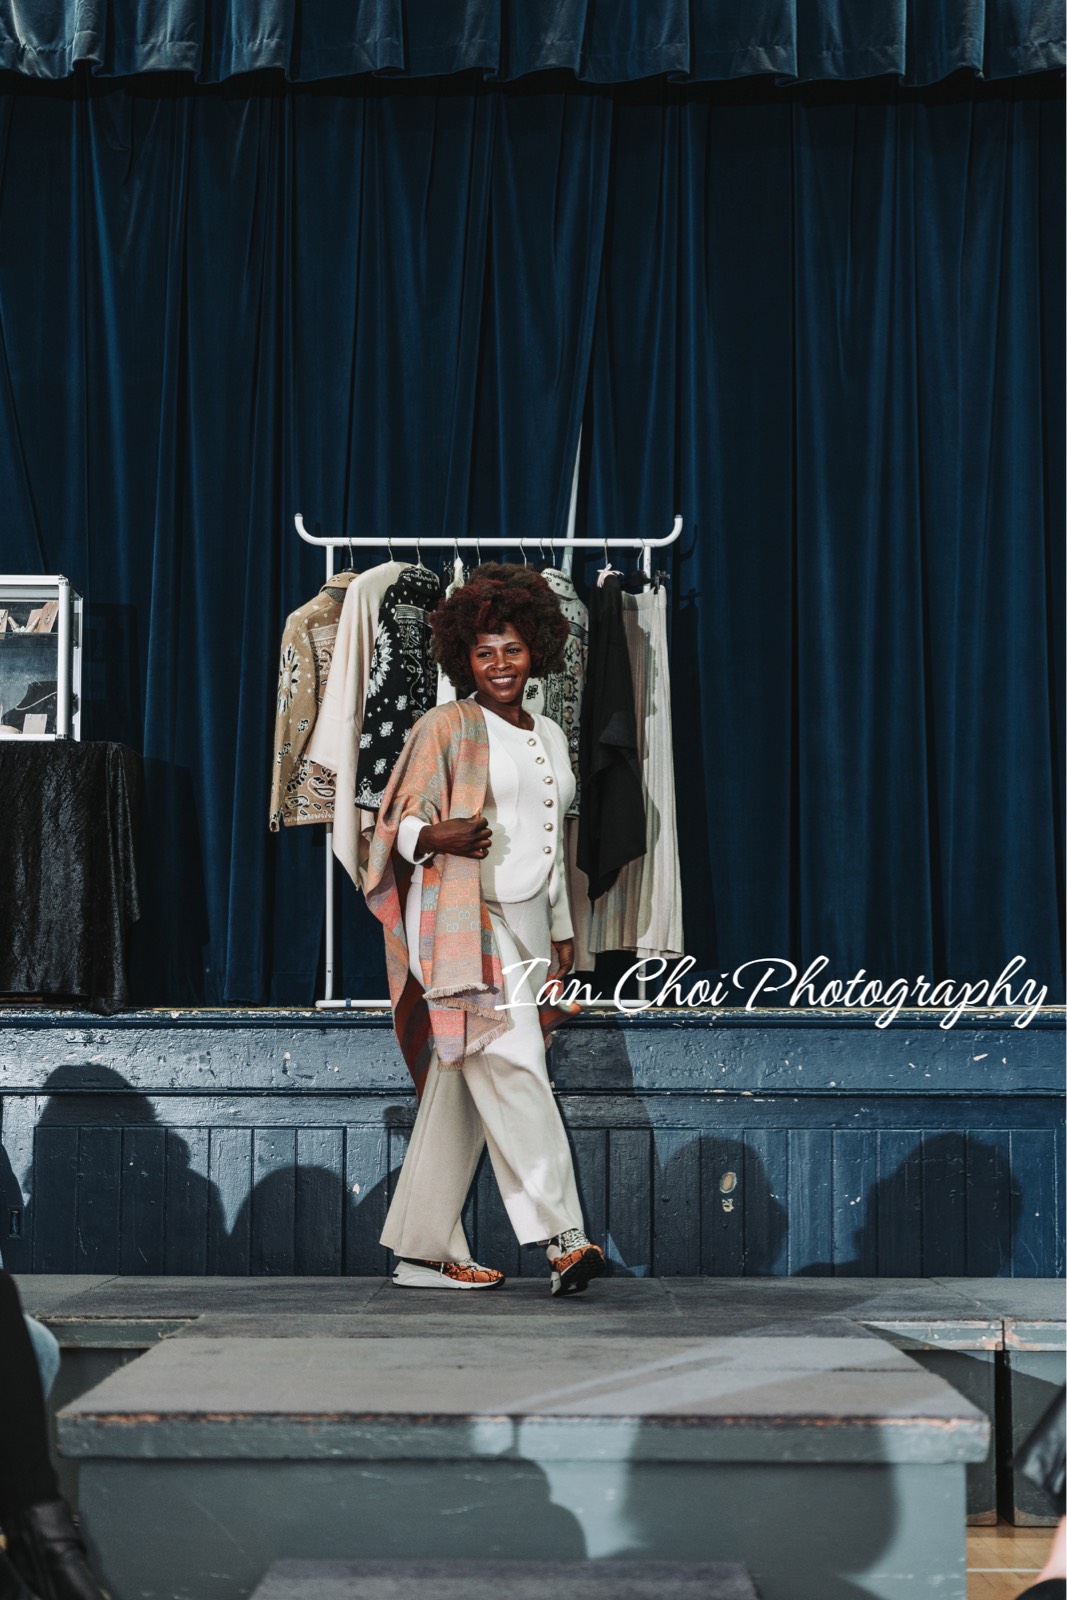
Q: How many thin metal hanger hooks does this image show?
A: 10